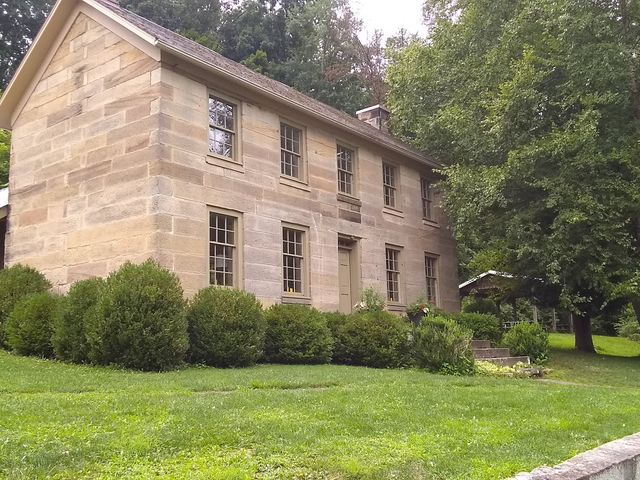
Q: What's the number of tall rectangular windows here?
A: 9